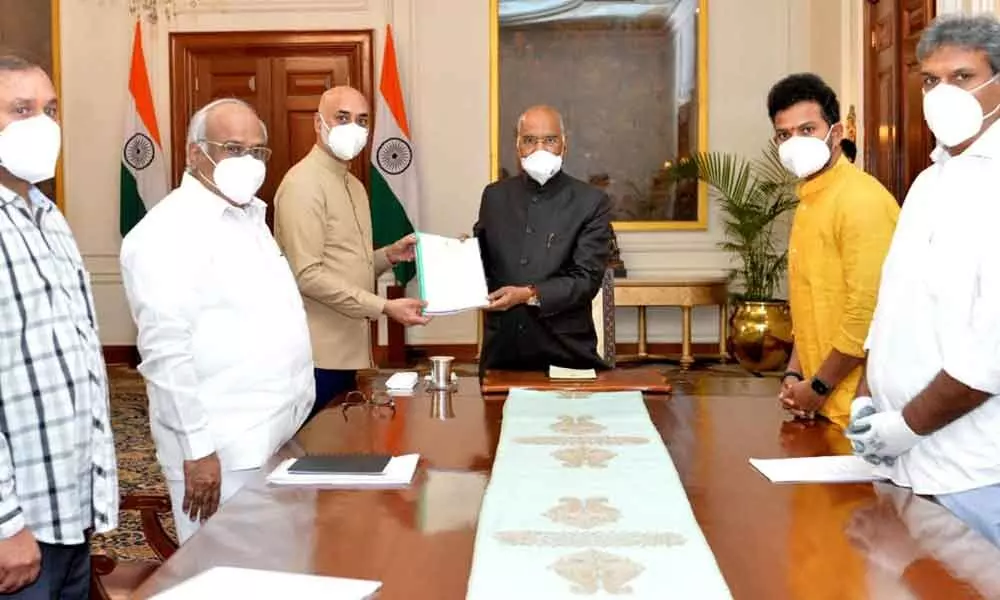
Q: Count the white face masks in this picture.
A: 6